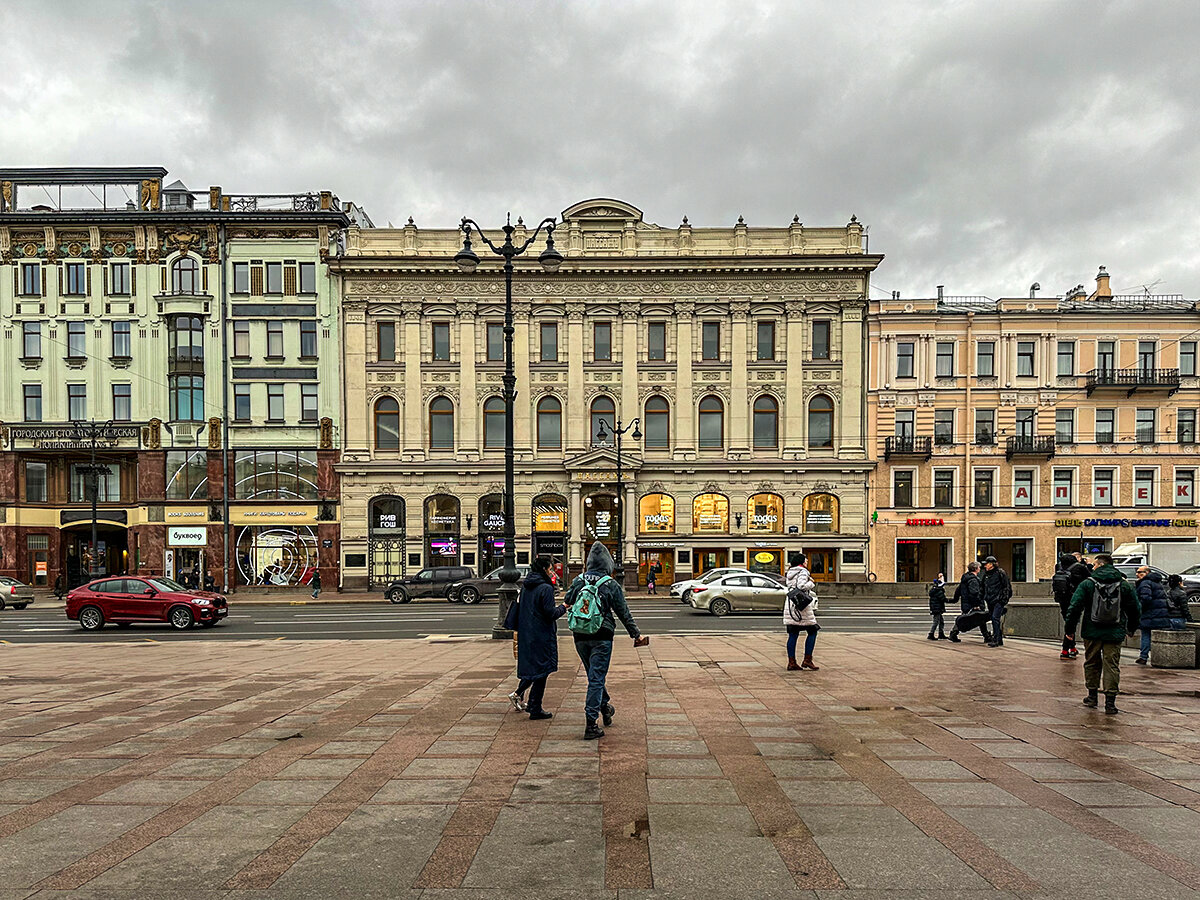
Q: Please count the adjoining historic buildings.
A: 3